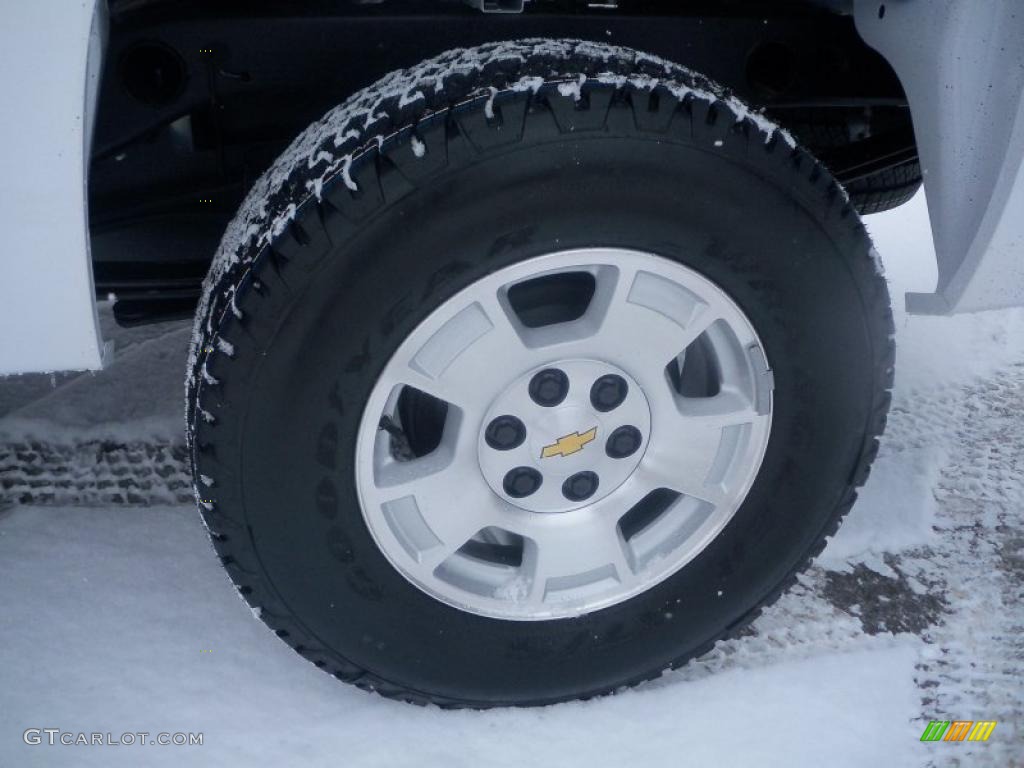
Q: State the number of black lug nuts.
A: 6